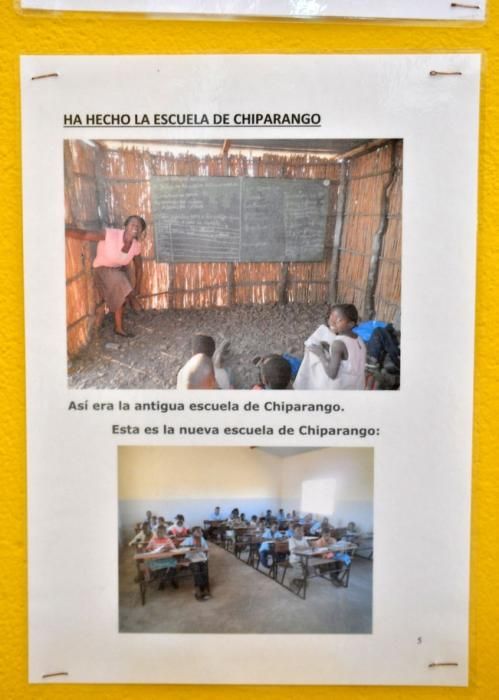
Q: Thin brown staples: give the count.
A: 5